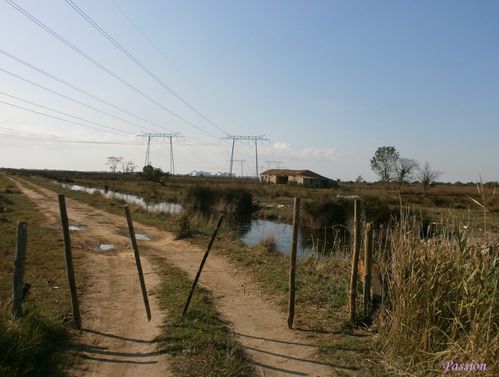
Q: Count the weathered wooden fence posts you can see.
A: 7